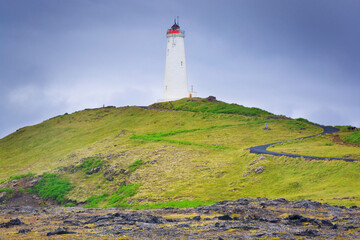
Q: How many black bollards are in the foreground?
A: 0